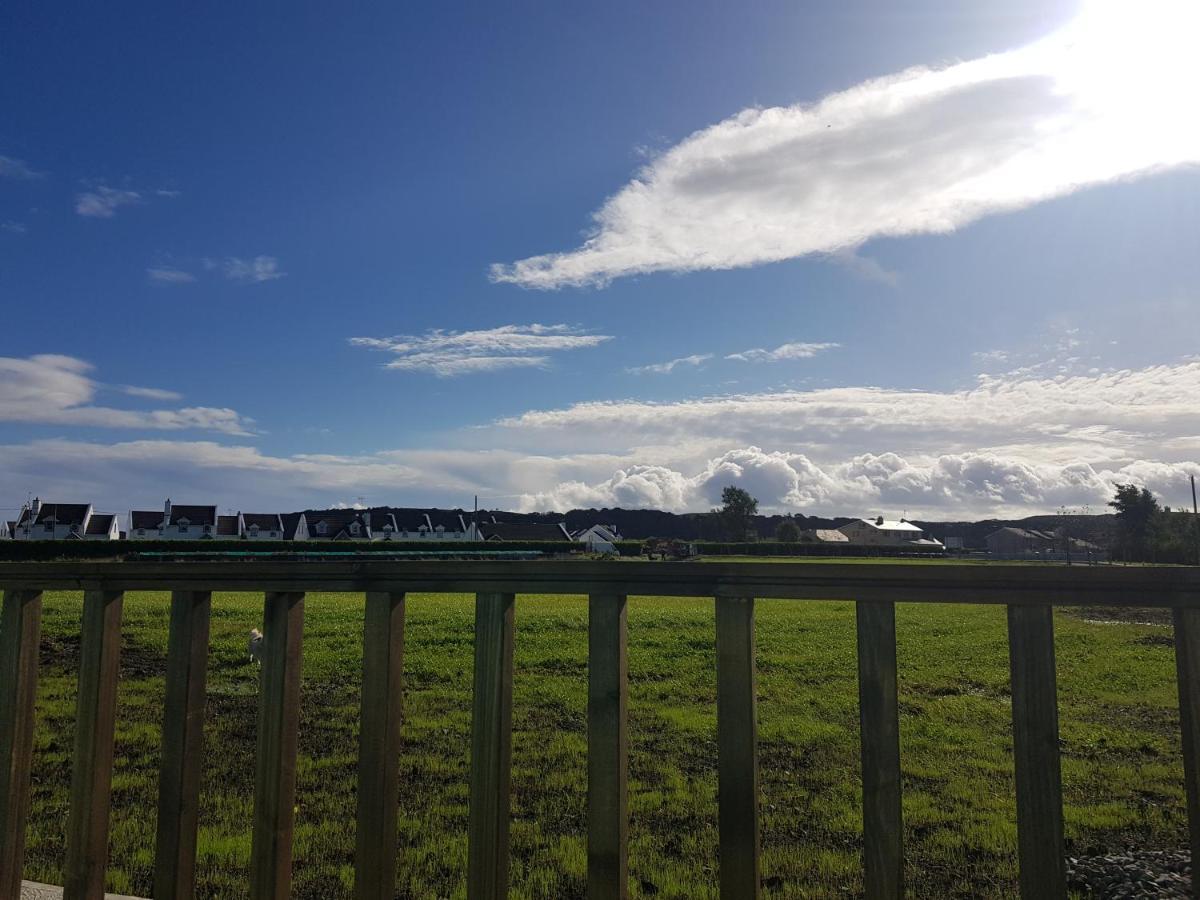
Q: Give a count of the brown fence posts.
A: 11